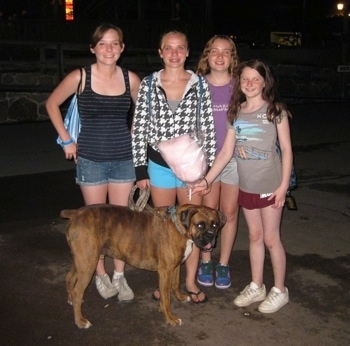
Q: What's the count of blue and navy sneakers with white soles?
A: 2